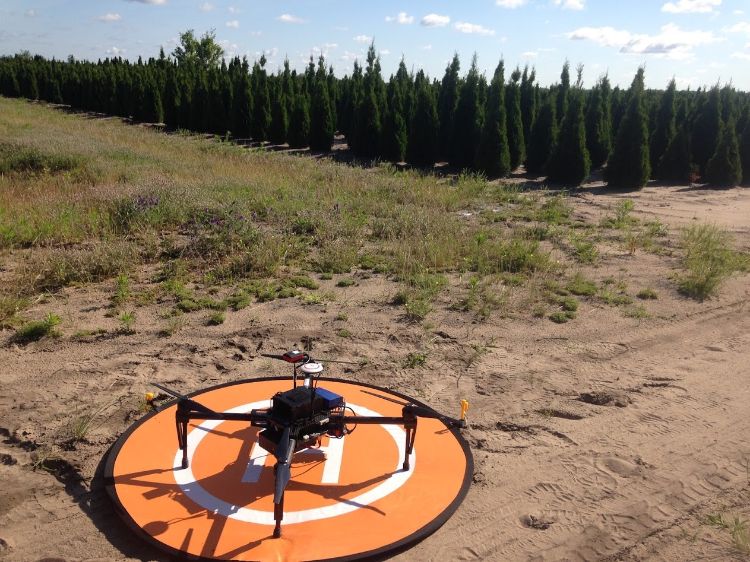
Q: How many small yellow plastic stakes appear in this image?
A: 2